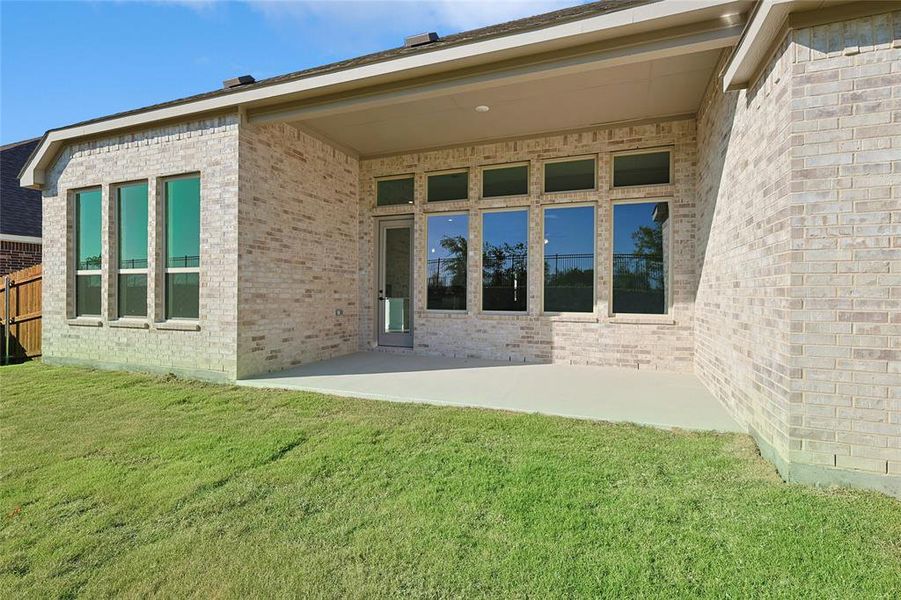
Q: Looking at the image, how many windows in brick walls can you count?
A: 12